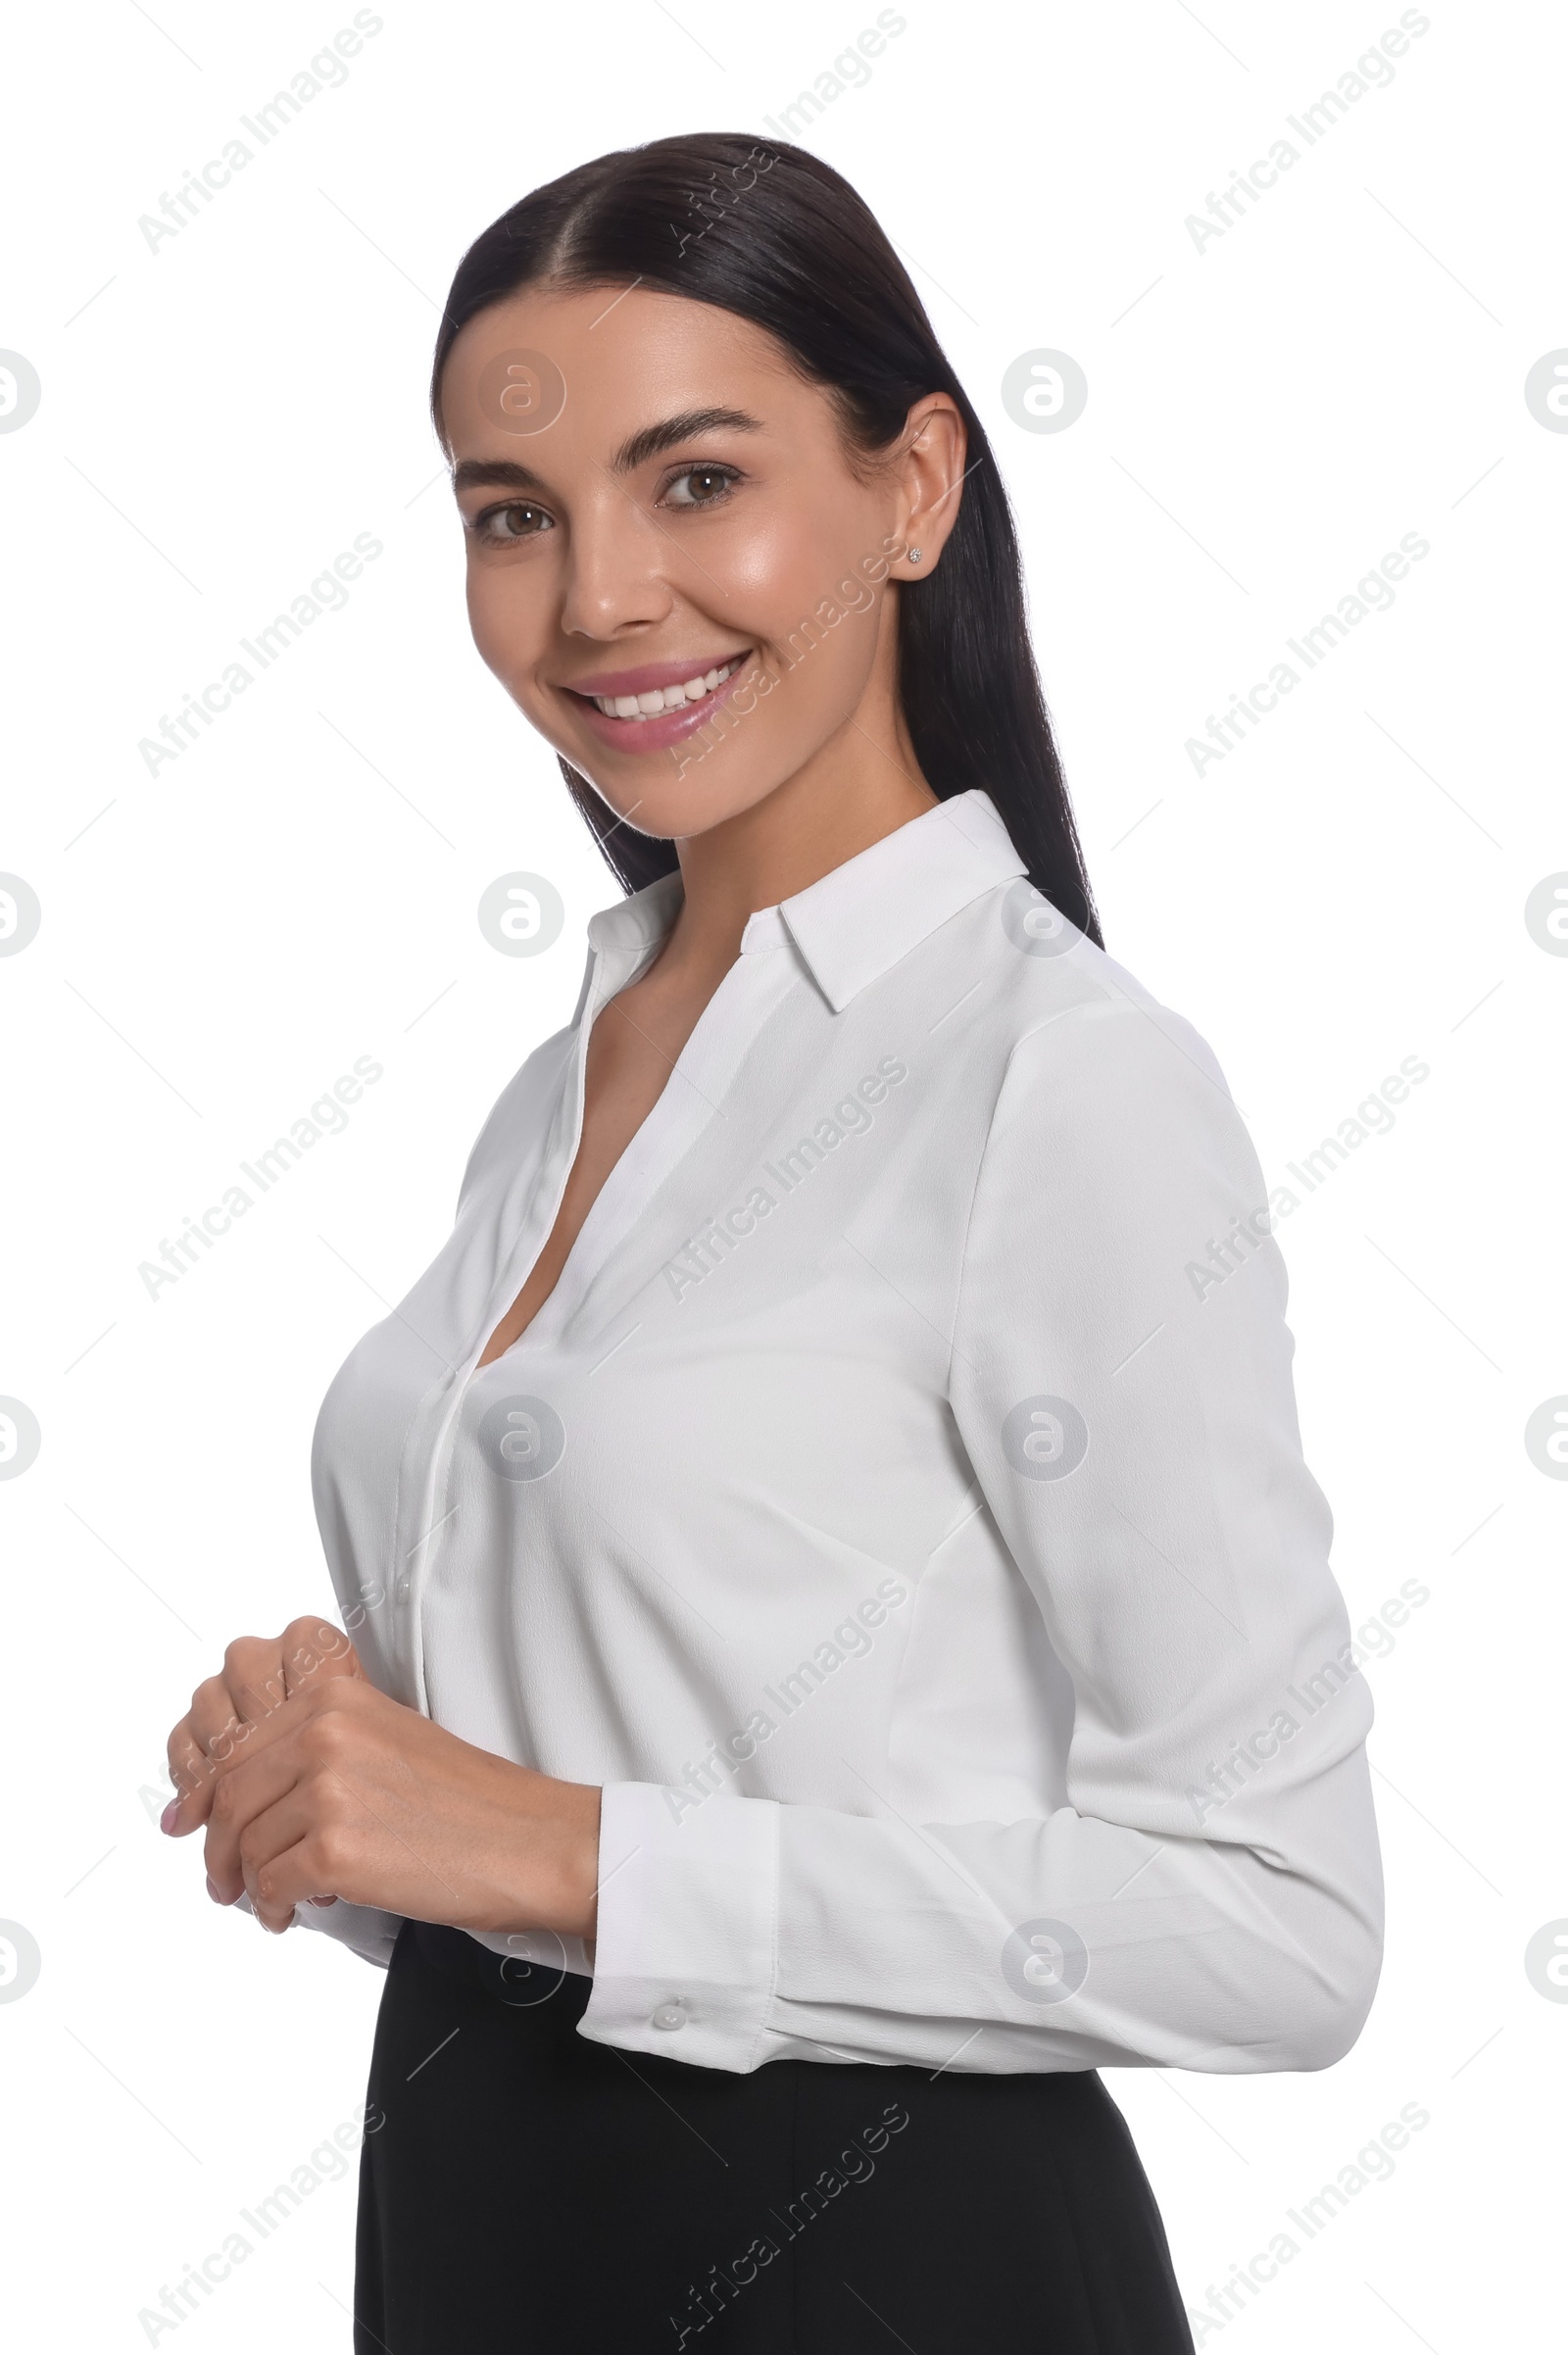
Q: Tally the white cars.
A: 0